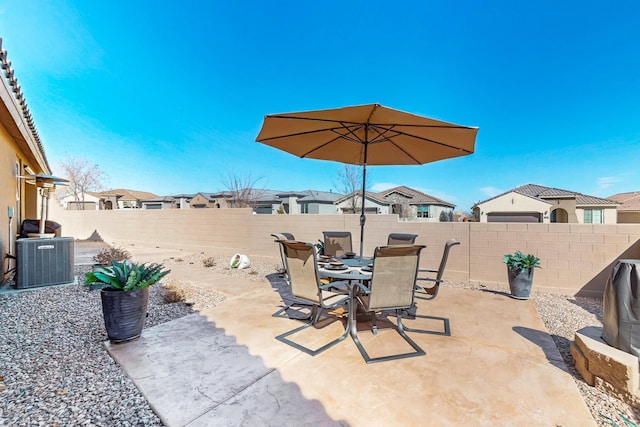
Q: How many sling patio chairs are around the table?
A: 6